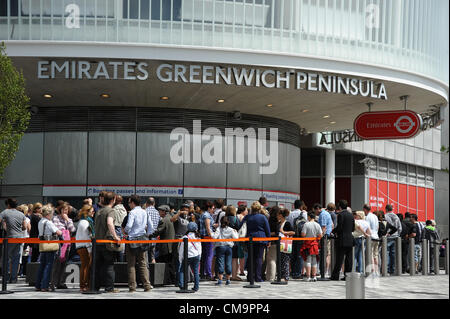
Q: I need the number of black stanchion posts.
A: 6